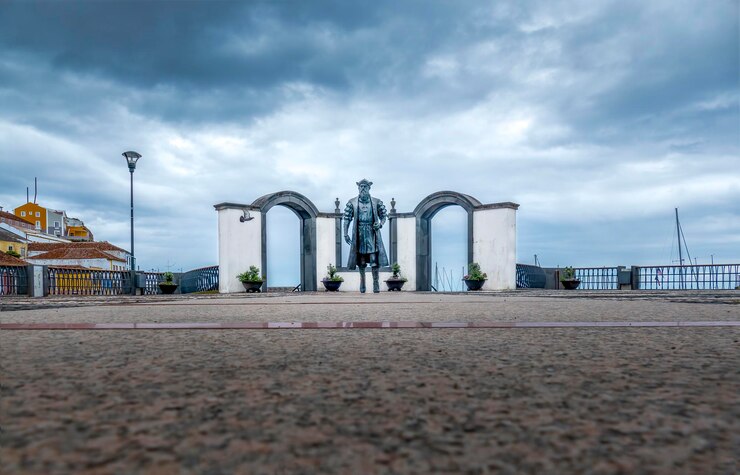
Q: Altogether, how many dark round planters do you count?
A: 6